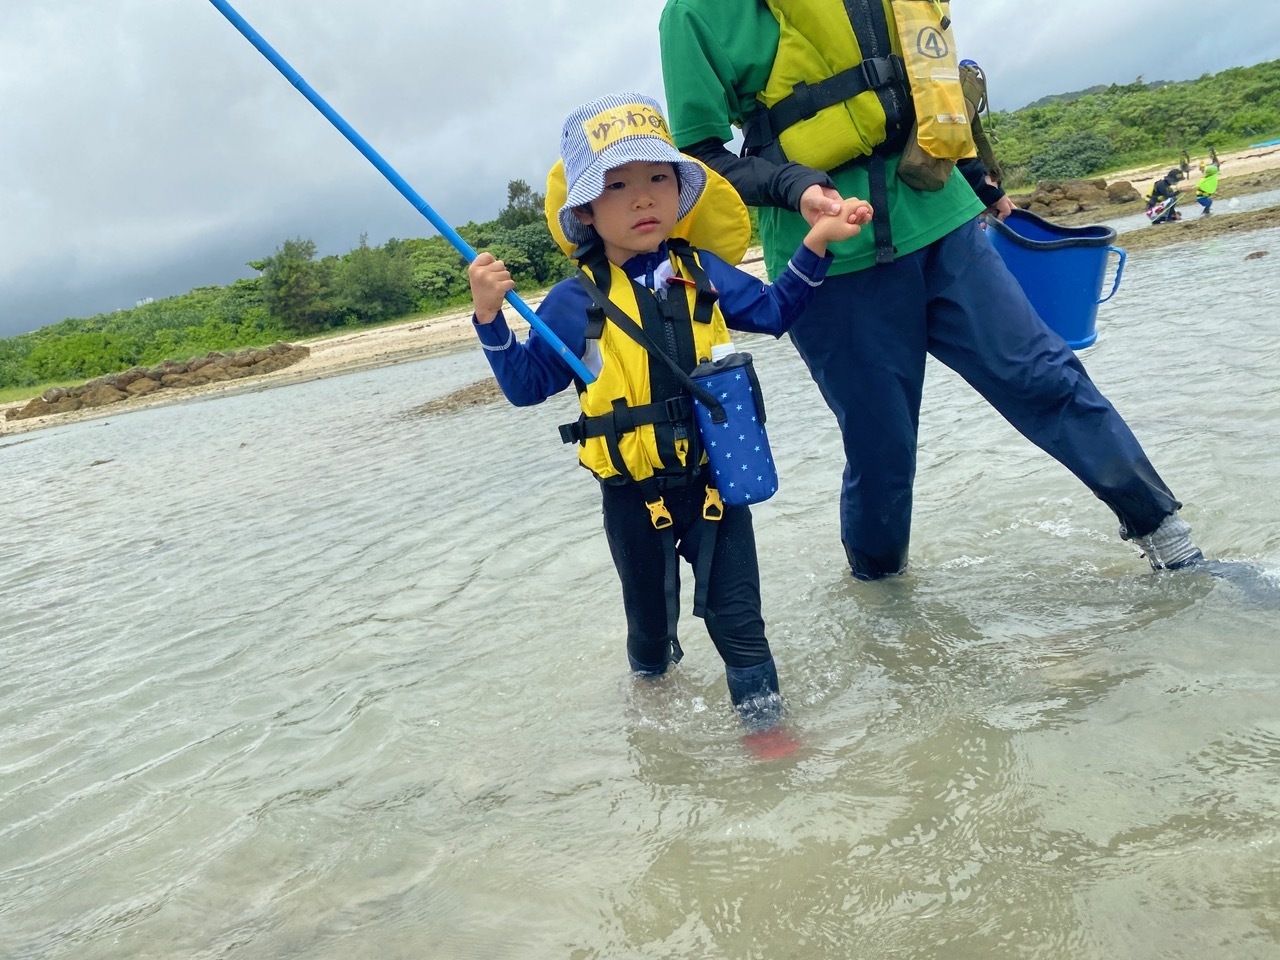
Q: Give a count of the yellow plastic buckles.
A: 2